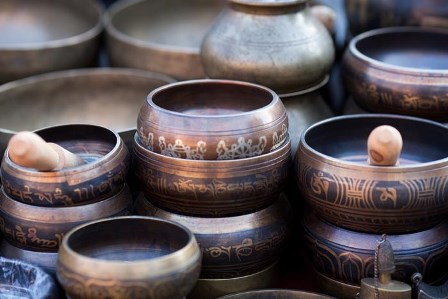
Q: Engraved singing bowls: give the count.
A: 9